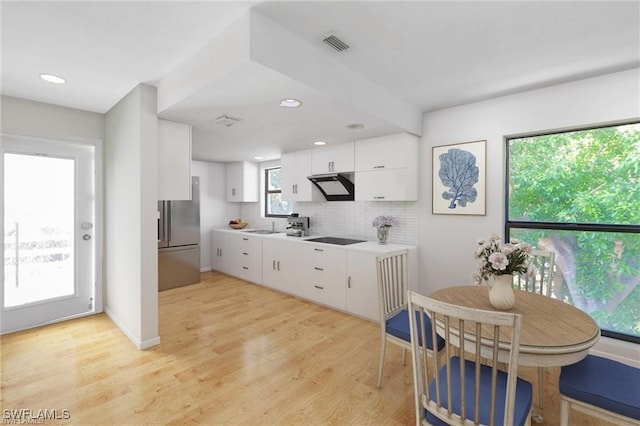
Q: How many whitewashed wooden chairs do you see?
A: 4